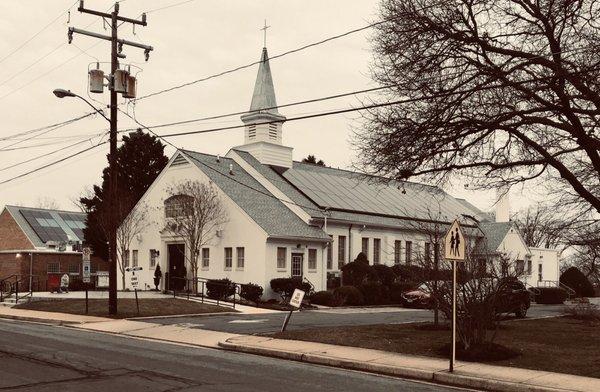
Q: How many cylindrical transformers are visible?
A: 3